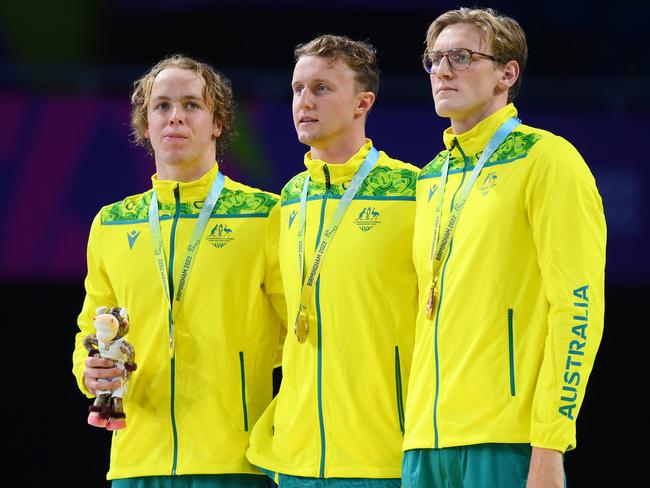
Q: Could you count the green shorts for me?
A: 3